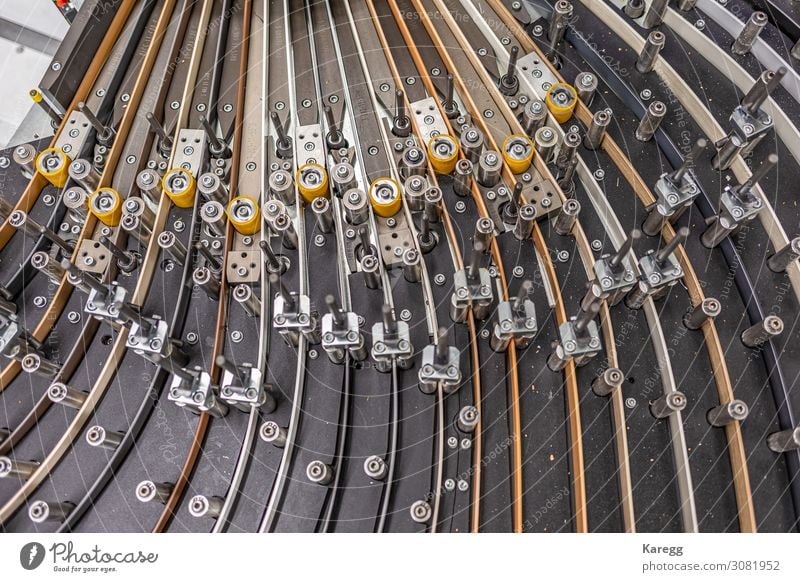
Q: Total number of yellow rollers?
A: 9